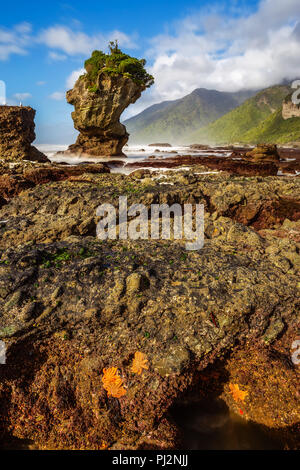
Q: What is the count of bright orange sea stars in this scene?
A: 4